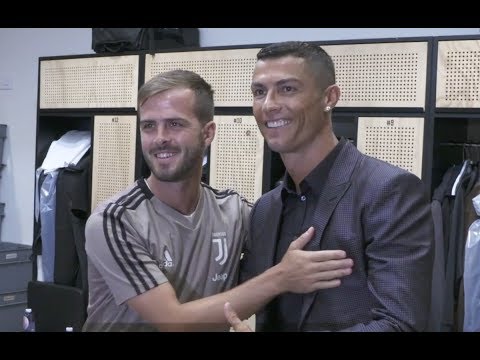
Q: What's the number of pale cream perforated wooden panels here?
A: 7